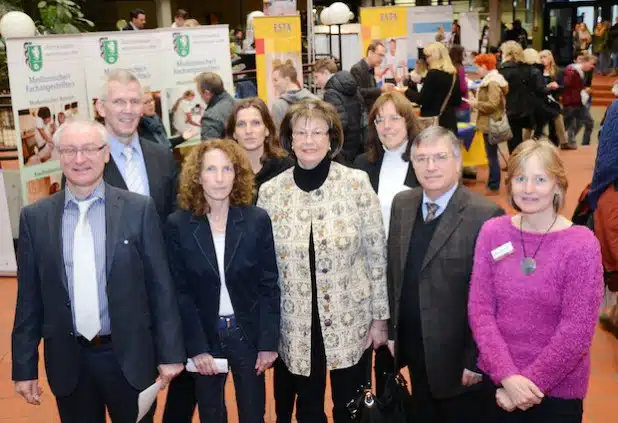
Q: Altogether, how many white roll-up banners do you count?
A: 3